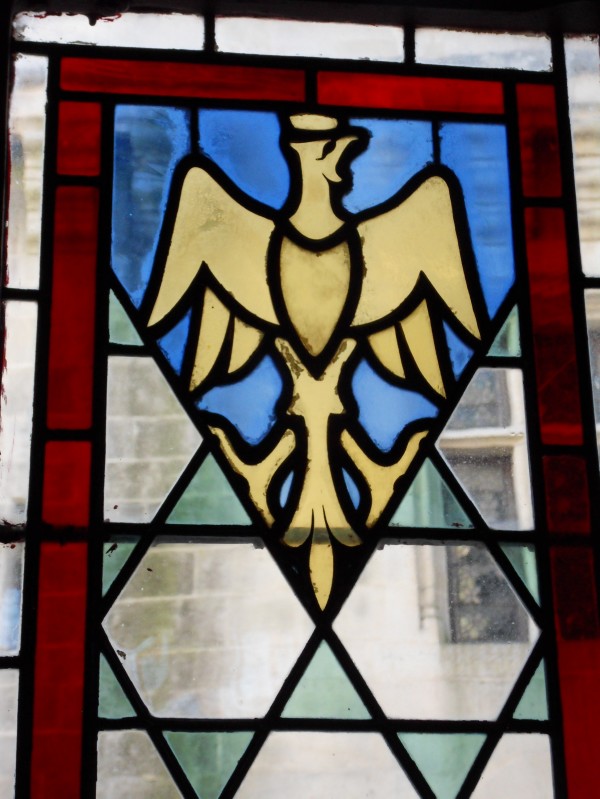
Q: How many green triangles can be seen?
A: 11